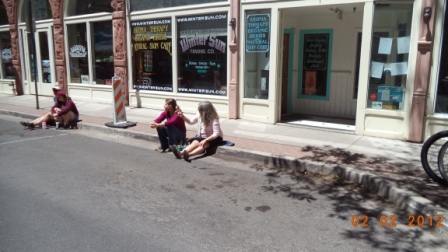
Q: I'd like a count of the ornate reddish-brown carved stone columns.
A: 3